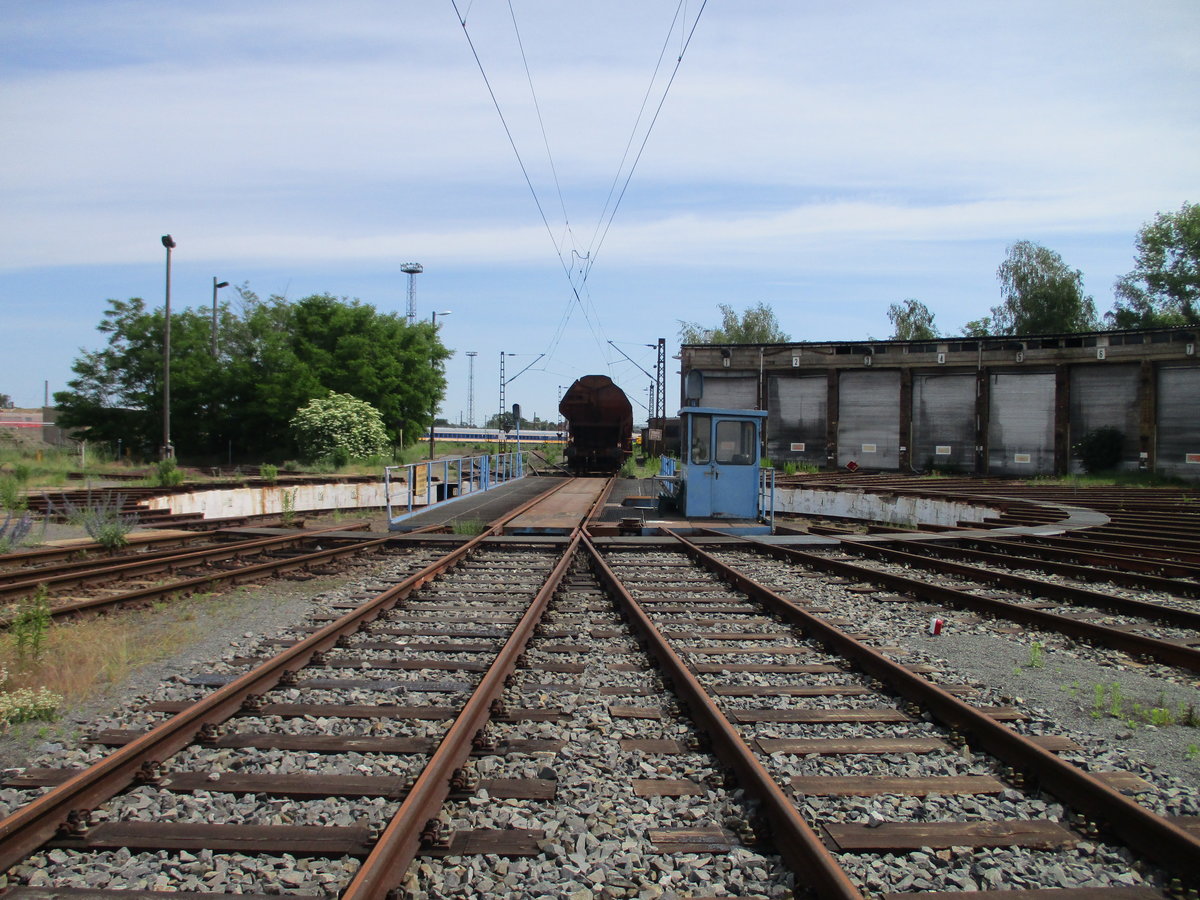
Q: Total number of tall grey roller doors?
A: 7